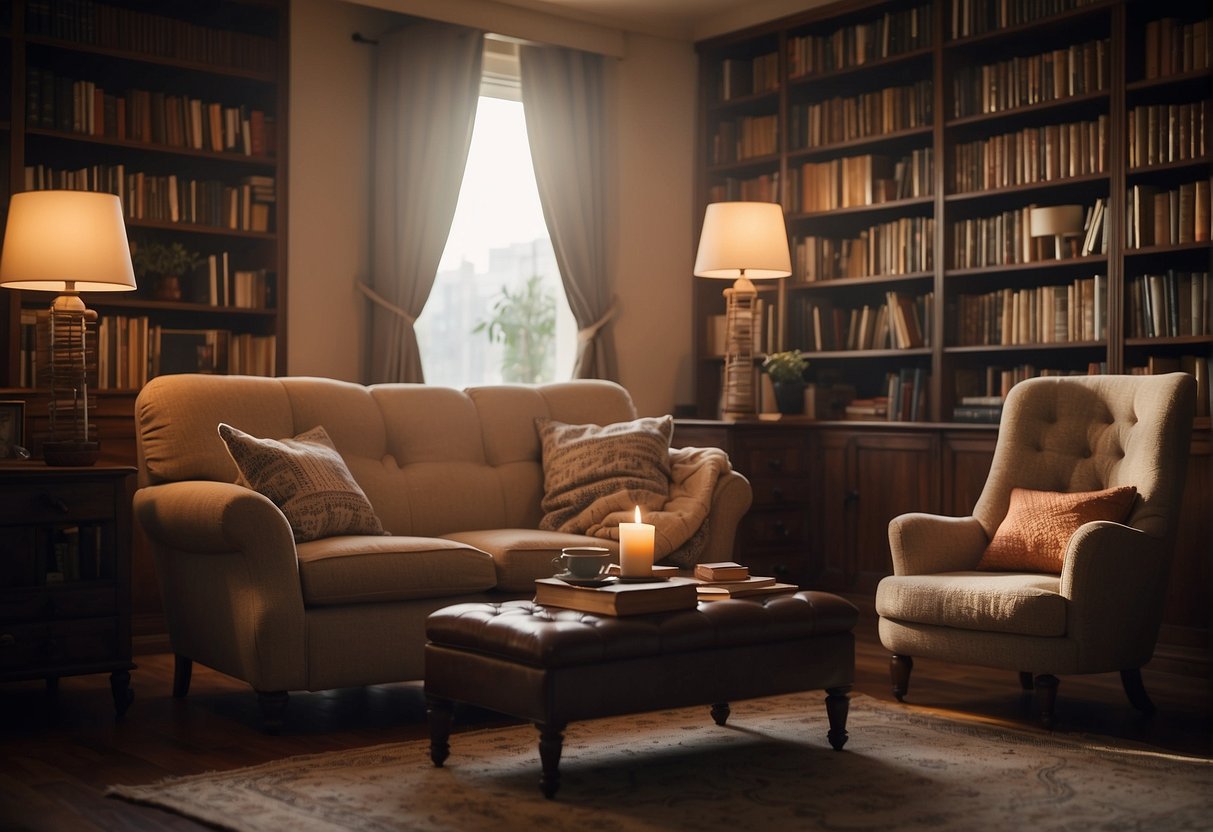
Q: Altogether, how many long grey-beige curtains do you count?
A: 2